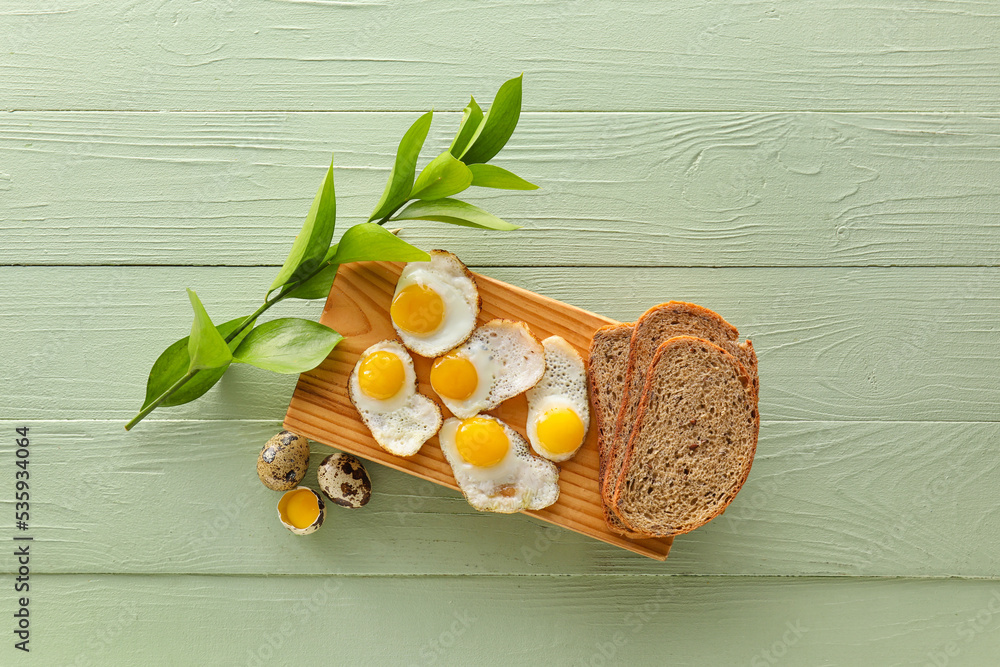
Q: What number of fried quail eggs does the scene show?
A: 5